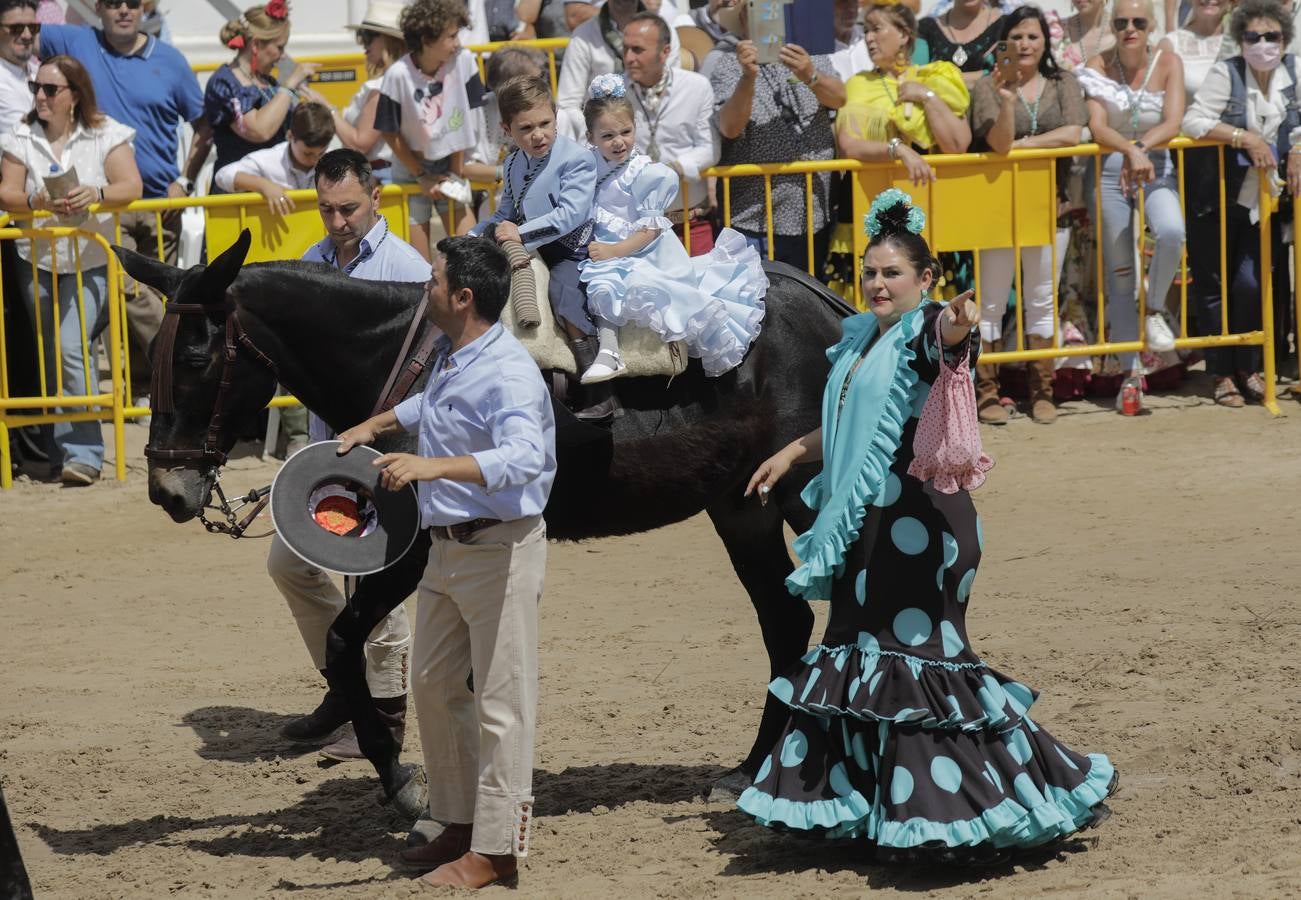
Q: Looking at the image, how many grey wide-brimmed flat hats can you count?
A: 1